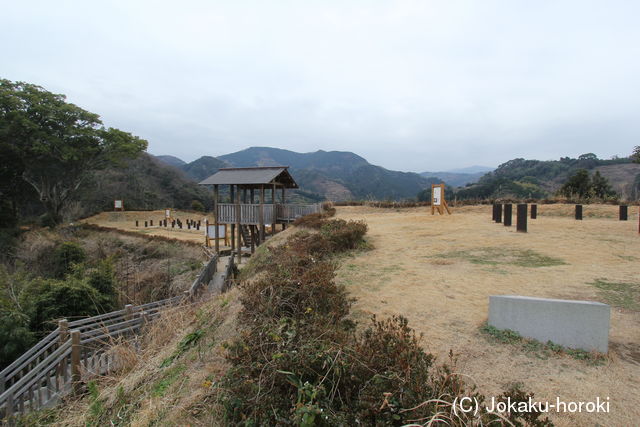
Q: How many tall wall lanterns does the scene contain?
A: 0